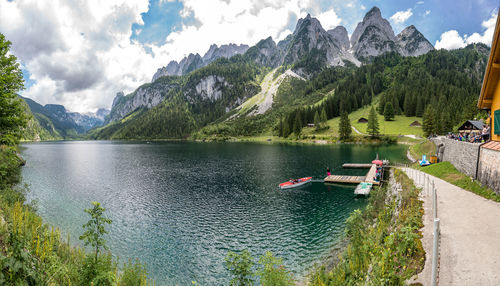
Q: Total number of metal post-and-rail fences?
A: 1